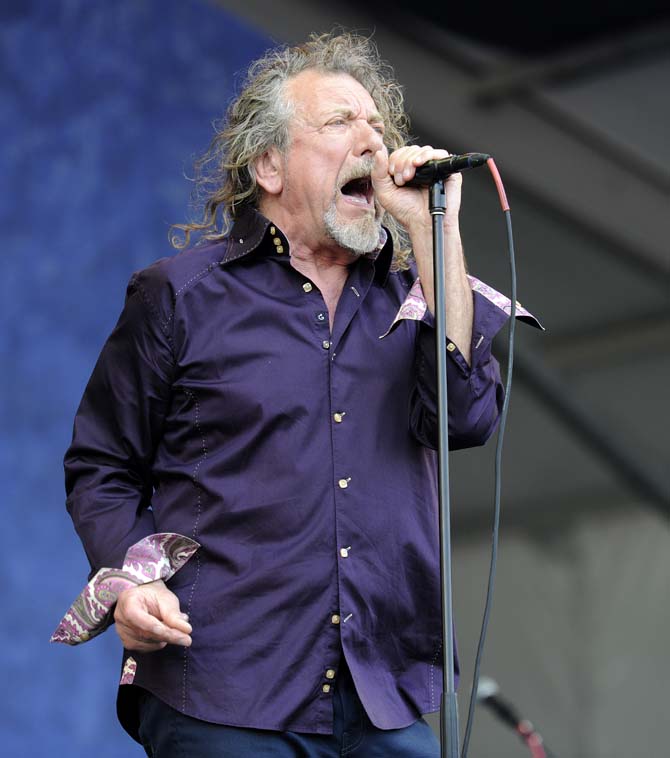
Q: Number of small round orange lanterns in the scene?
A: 0